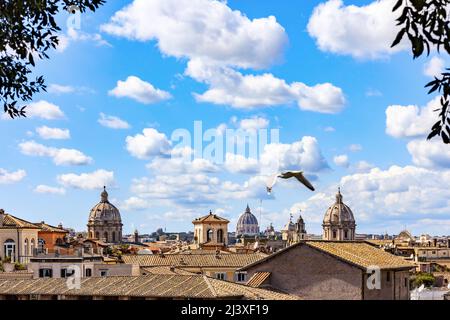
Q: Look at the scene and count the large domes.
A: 3